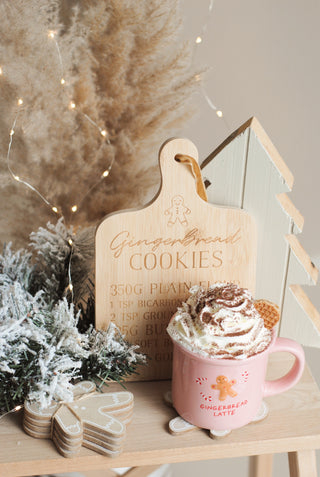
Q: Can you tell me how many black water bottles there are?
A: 0